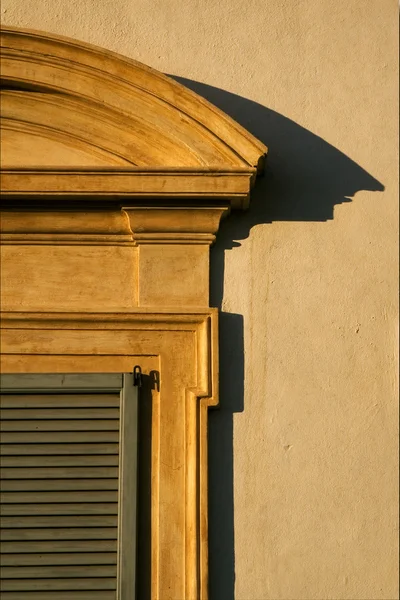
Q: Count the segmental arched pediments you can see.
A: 1